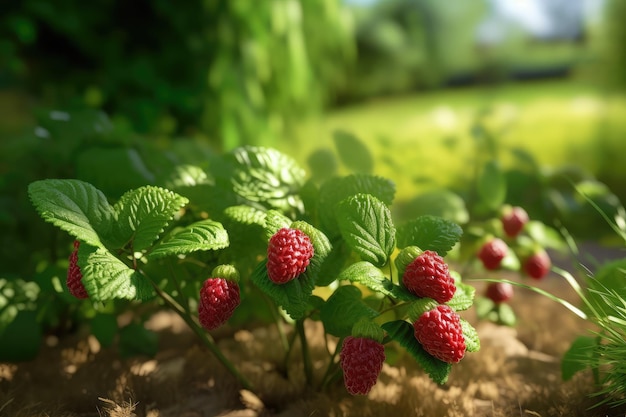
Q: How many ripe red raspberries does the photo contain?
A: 10